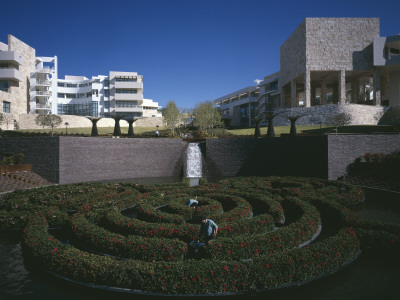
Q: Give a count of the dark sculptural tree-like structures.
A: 6